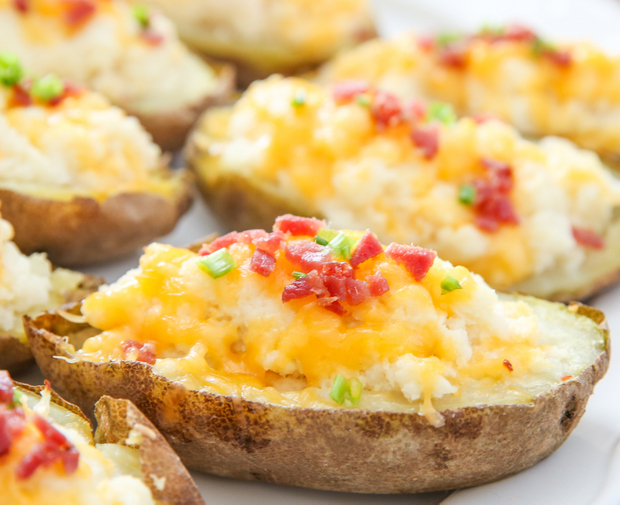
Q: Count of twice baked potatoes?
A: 8